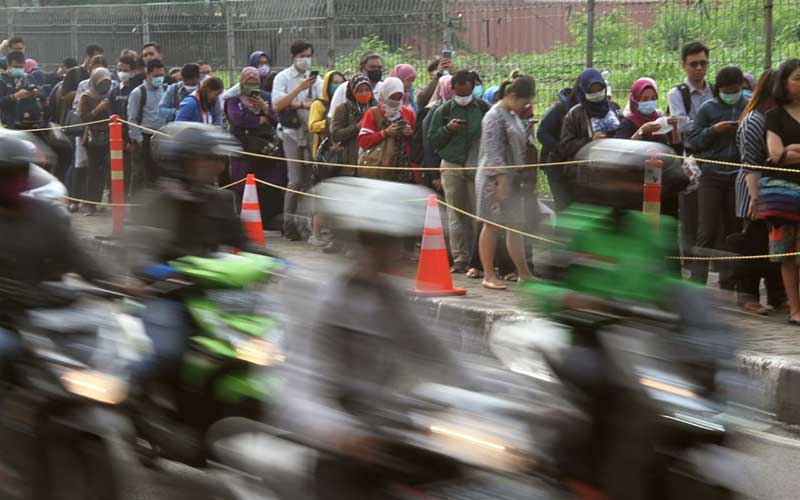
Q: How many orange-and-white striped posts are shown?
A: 2